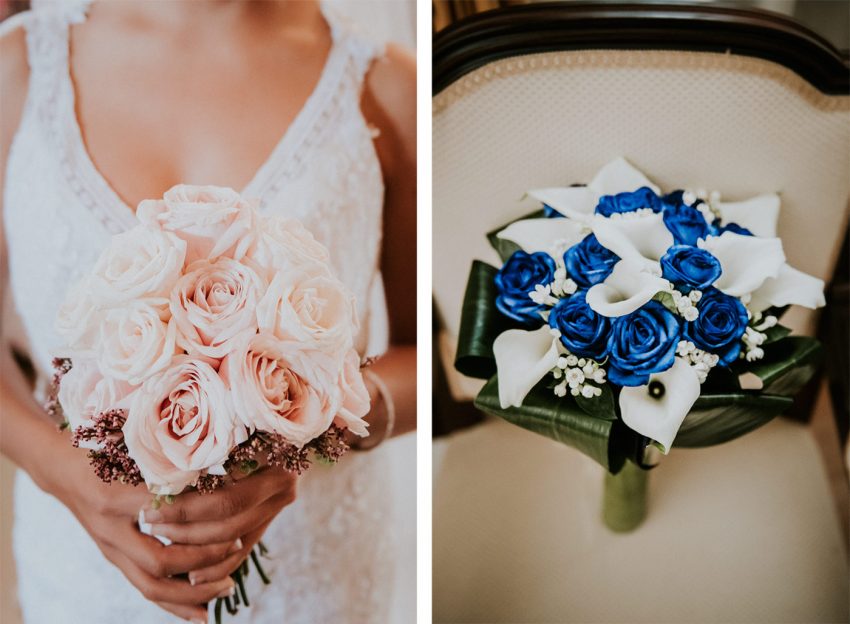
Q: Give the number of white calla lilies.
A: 10